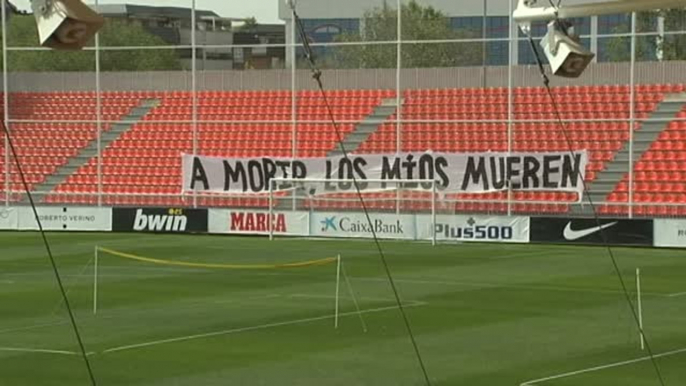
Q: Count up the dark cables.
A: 3